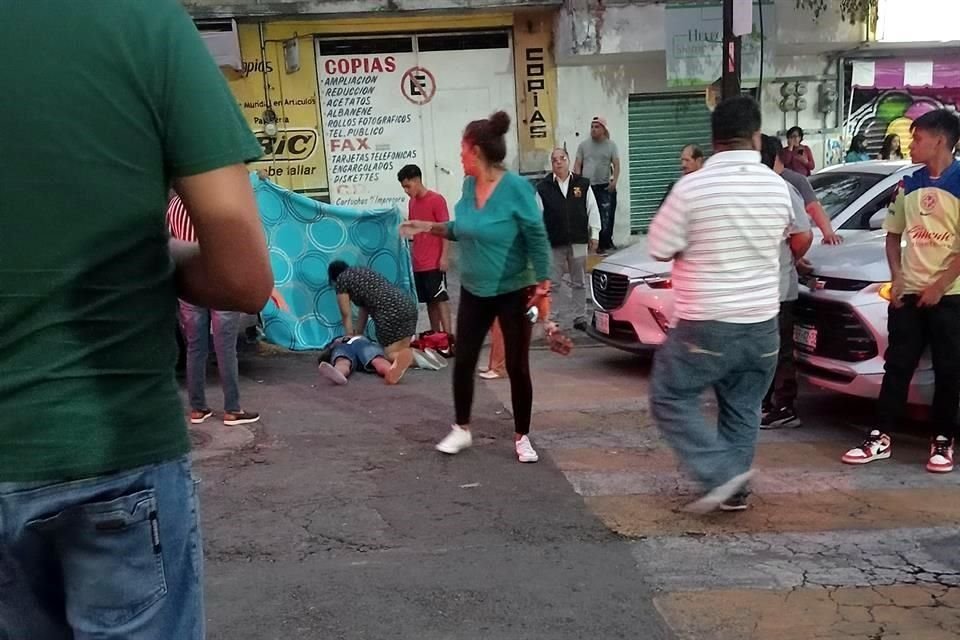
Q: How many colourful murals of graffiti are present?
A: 1